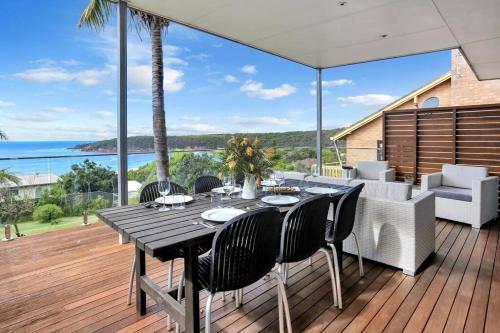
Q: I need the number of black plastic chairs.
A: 6